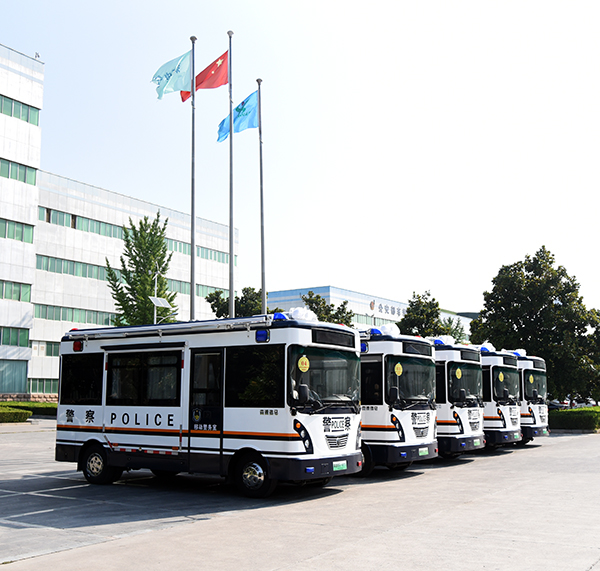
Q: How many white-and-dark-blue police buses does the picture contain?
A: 5